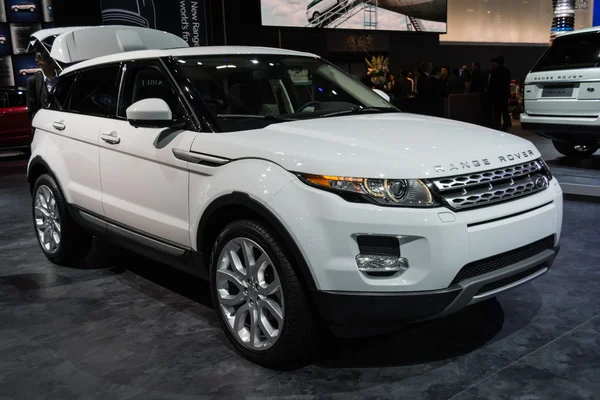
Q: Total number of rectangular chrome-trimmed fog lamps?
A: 1